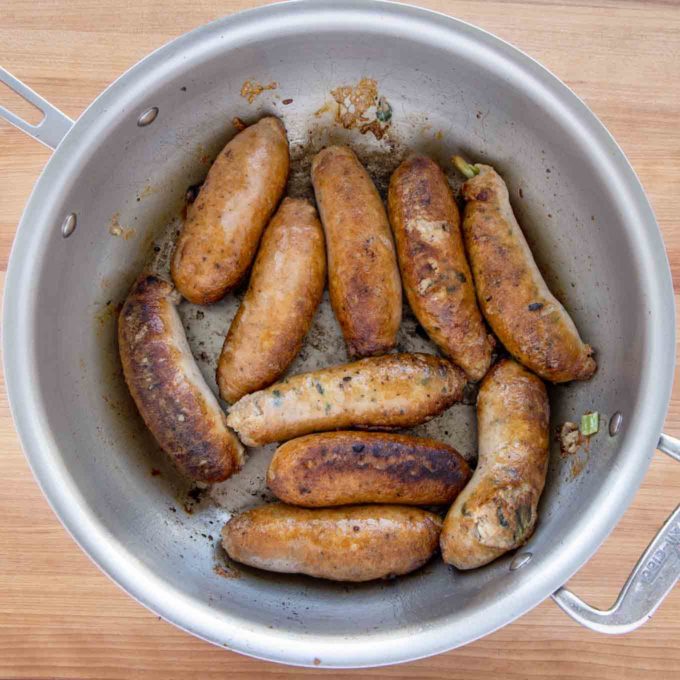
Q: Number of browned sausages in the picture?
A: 10